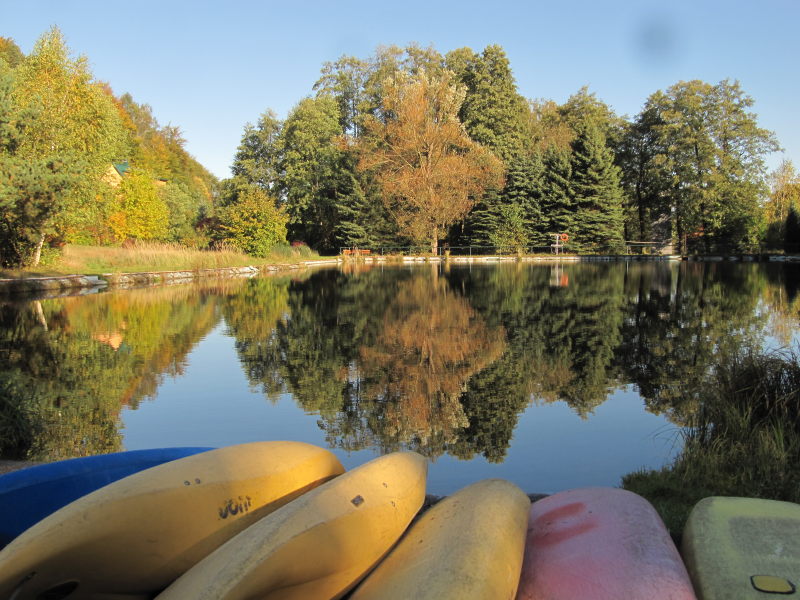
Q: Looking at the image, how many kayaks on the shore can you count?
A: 6